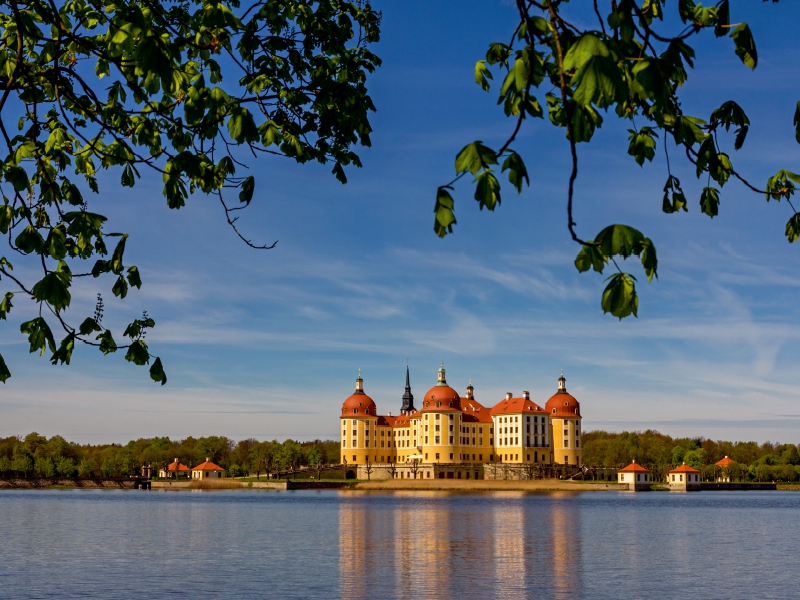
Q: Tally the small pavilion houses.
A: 5